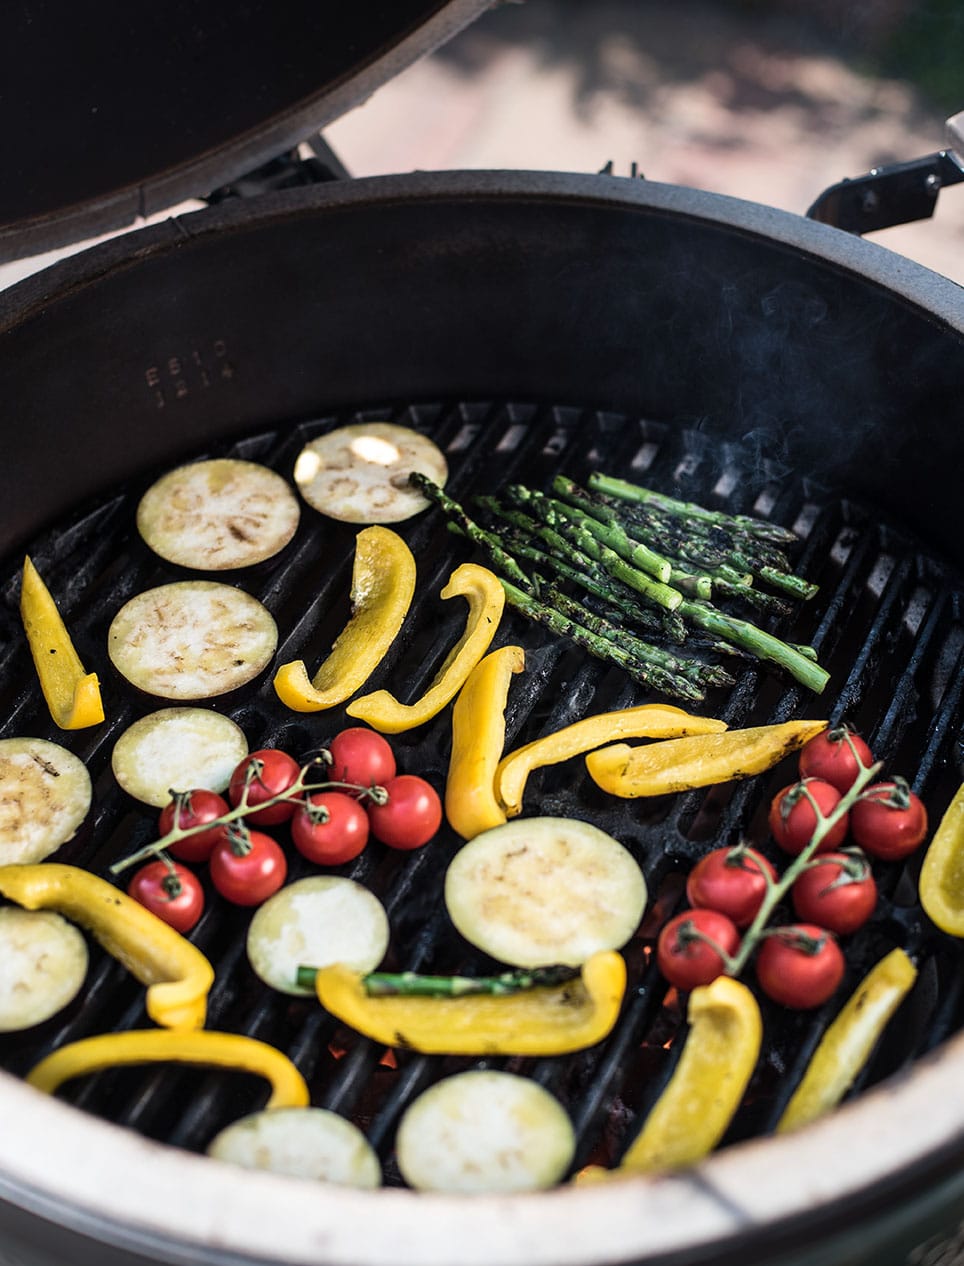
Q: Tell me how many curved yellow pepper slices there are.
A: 12